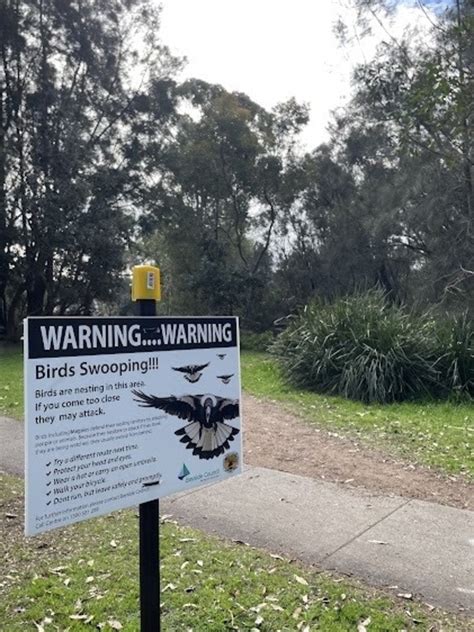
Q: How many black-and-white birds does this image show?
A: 4